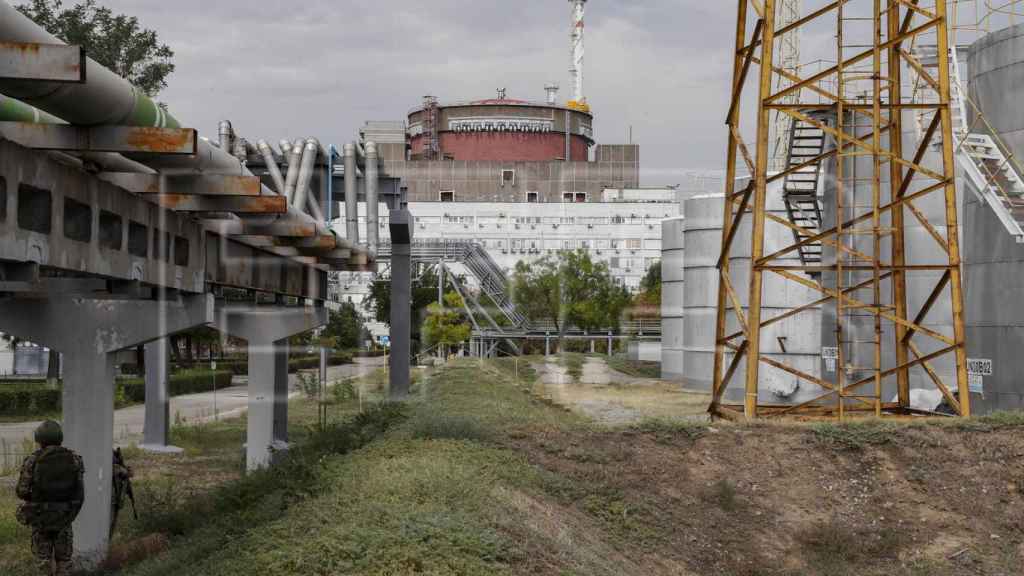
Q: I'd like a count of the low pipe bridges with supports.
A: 1